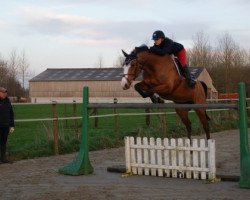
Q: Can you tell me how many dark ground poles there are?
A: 1